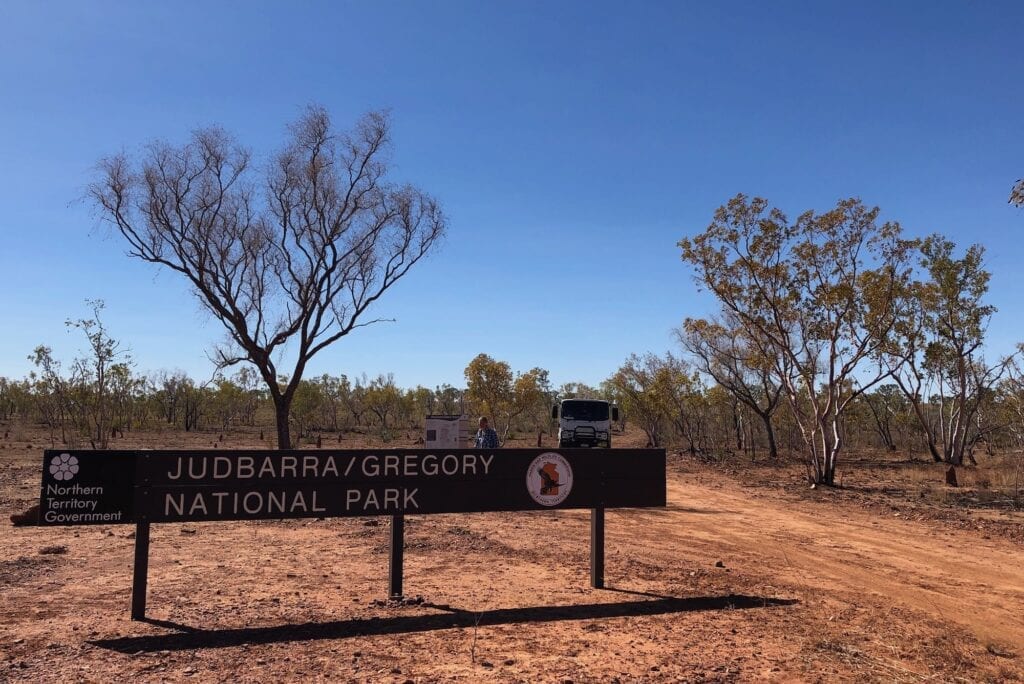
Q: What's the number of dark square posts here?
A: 3